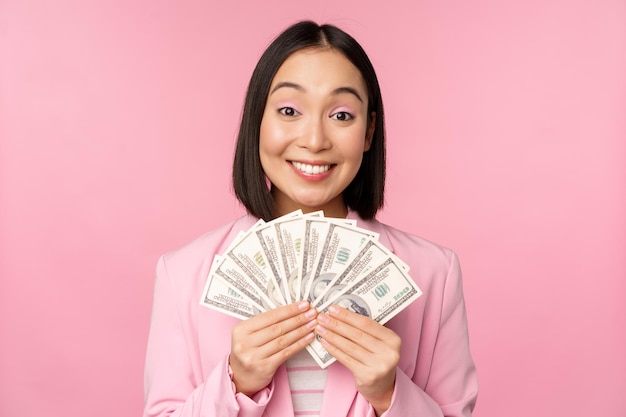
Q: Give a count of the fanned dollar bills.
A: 9